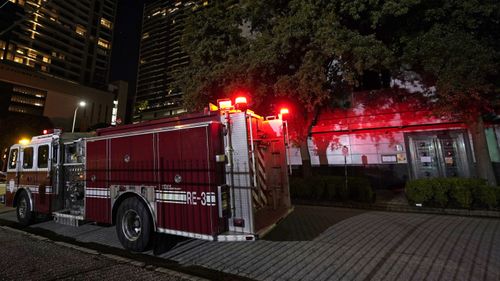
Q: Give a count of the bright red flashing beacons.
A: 3